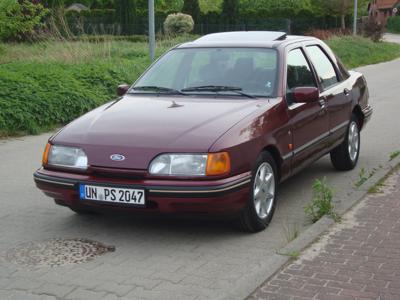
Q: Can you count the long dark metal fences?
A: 1